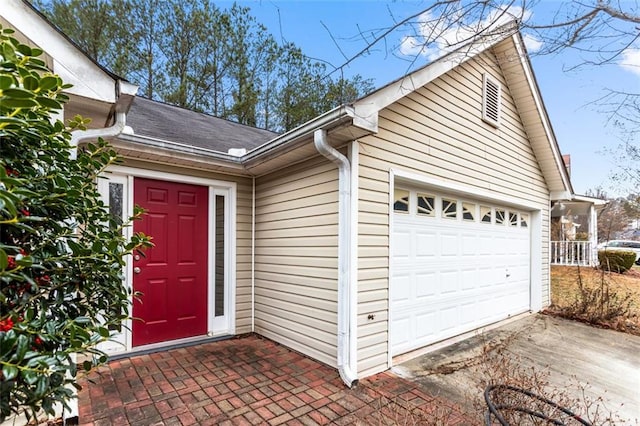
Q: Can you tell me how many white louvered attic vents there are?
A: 1